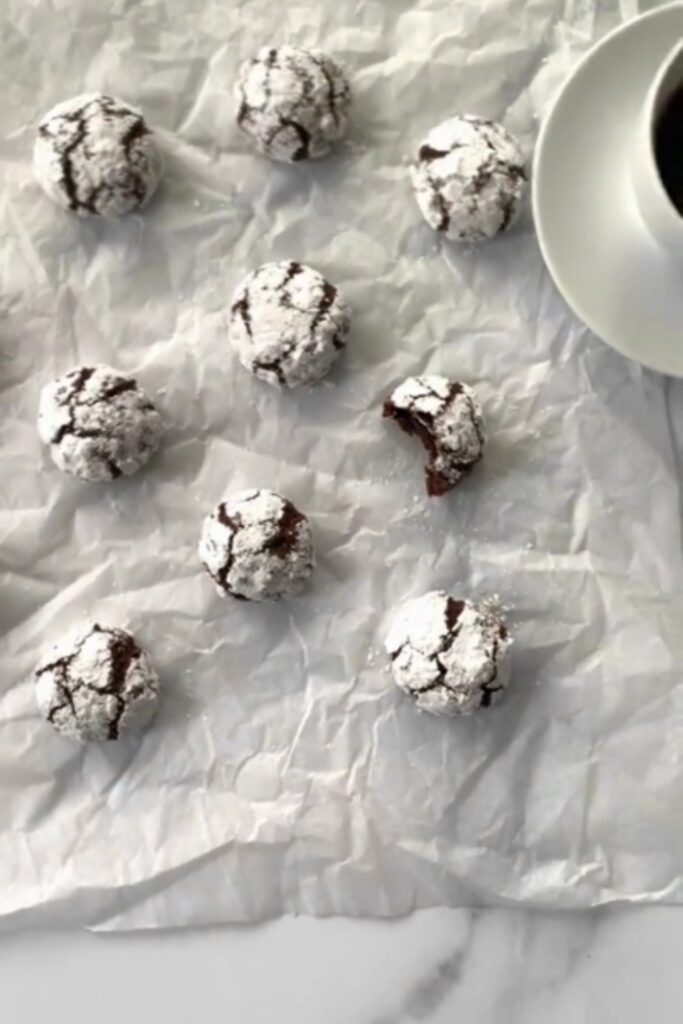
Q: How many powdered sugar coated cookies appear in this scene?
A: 9